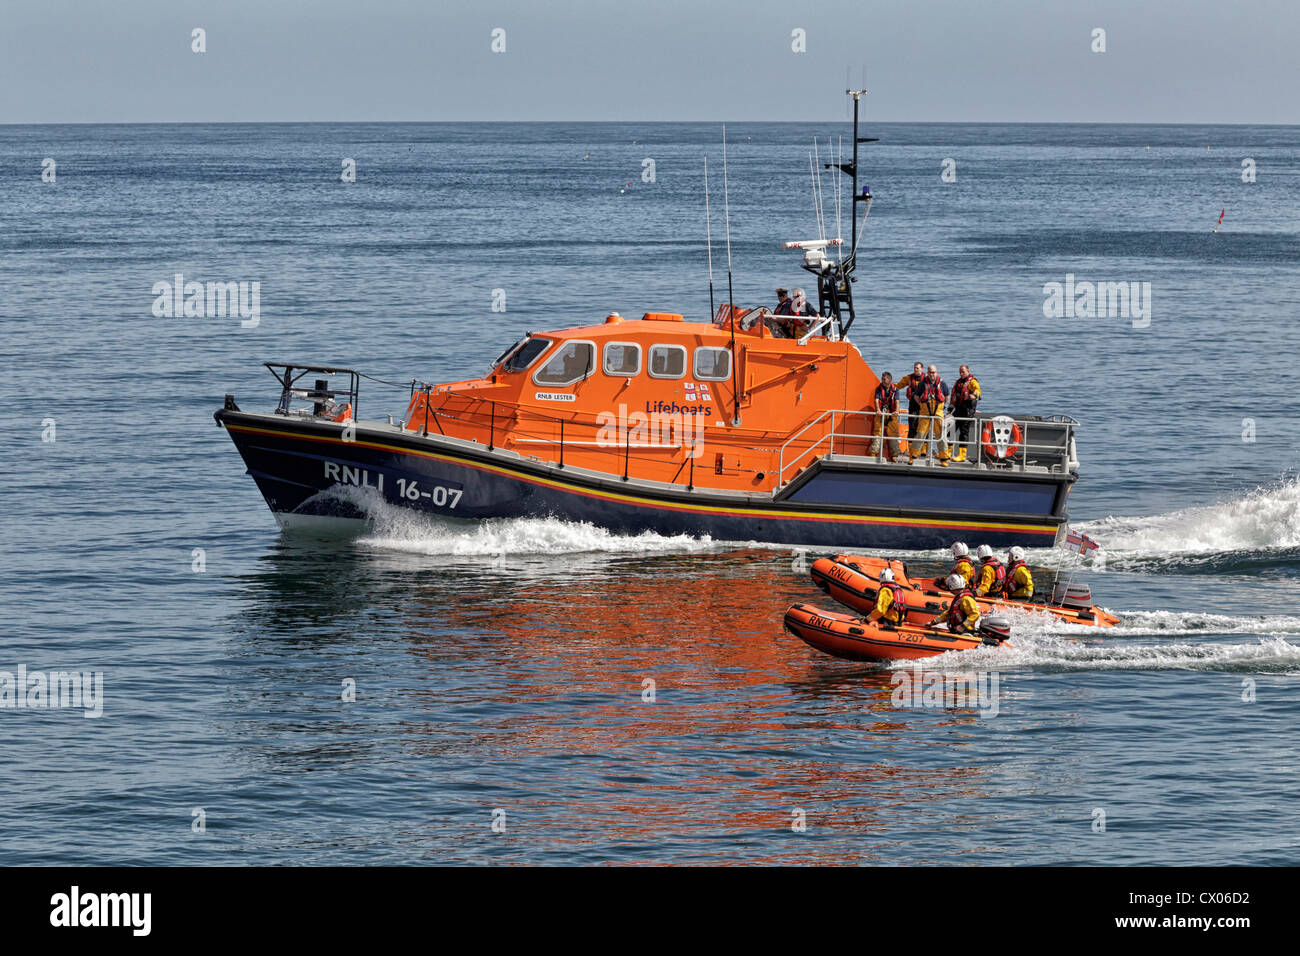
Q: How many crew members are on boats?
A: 11